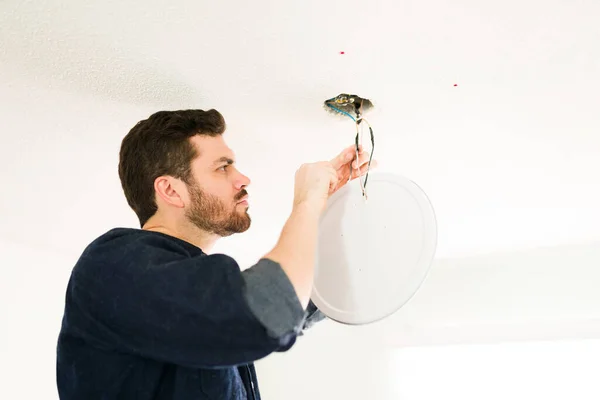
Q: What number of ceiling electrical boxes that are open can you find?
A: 1